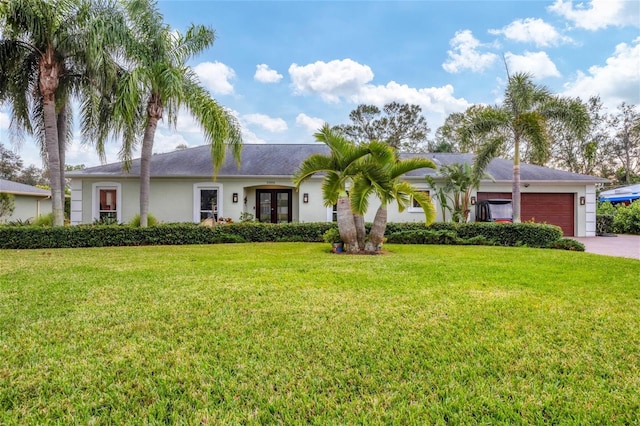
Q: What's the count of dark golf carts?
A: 1